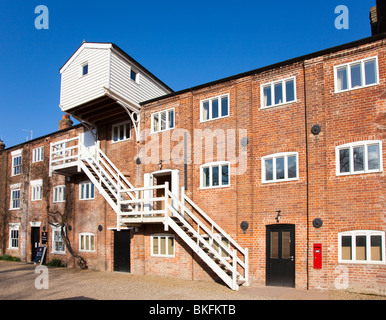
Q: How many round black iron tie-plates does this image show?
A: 8